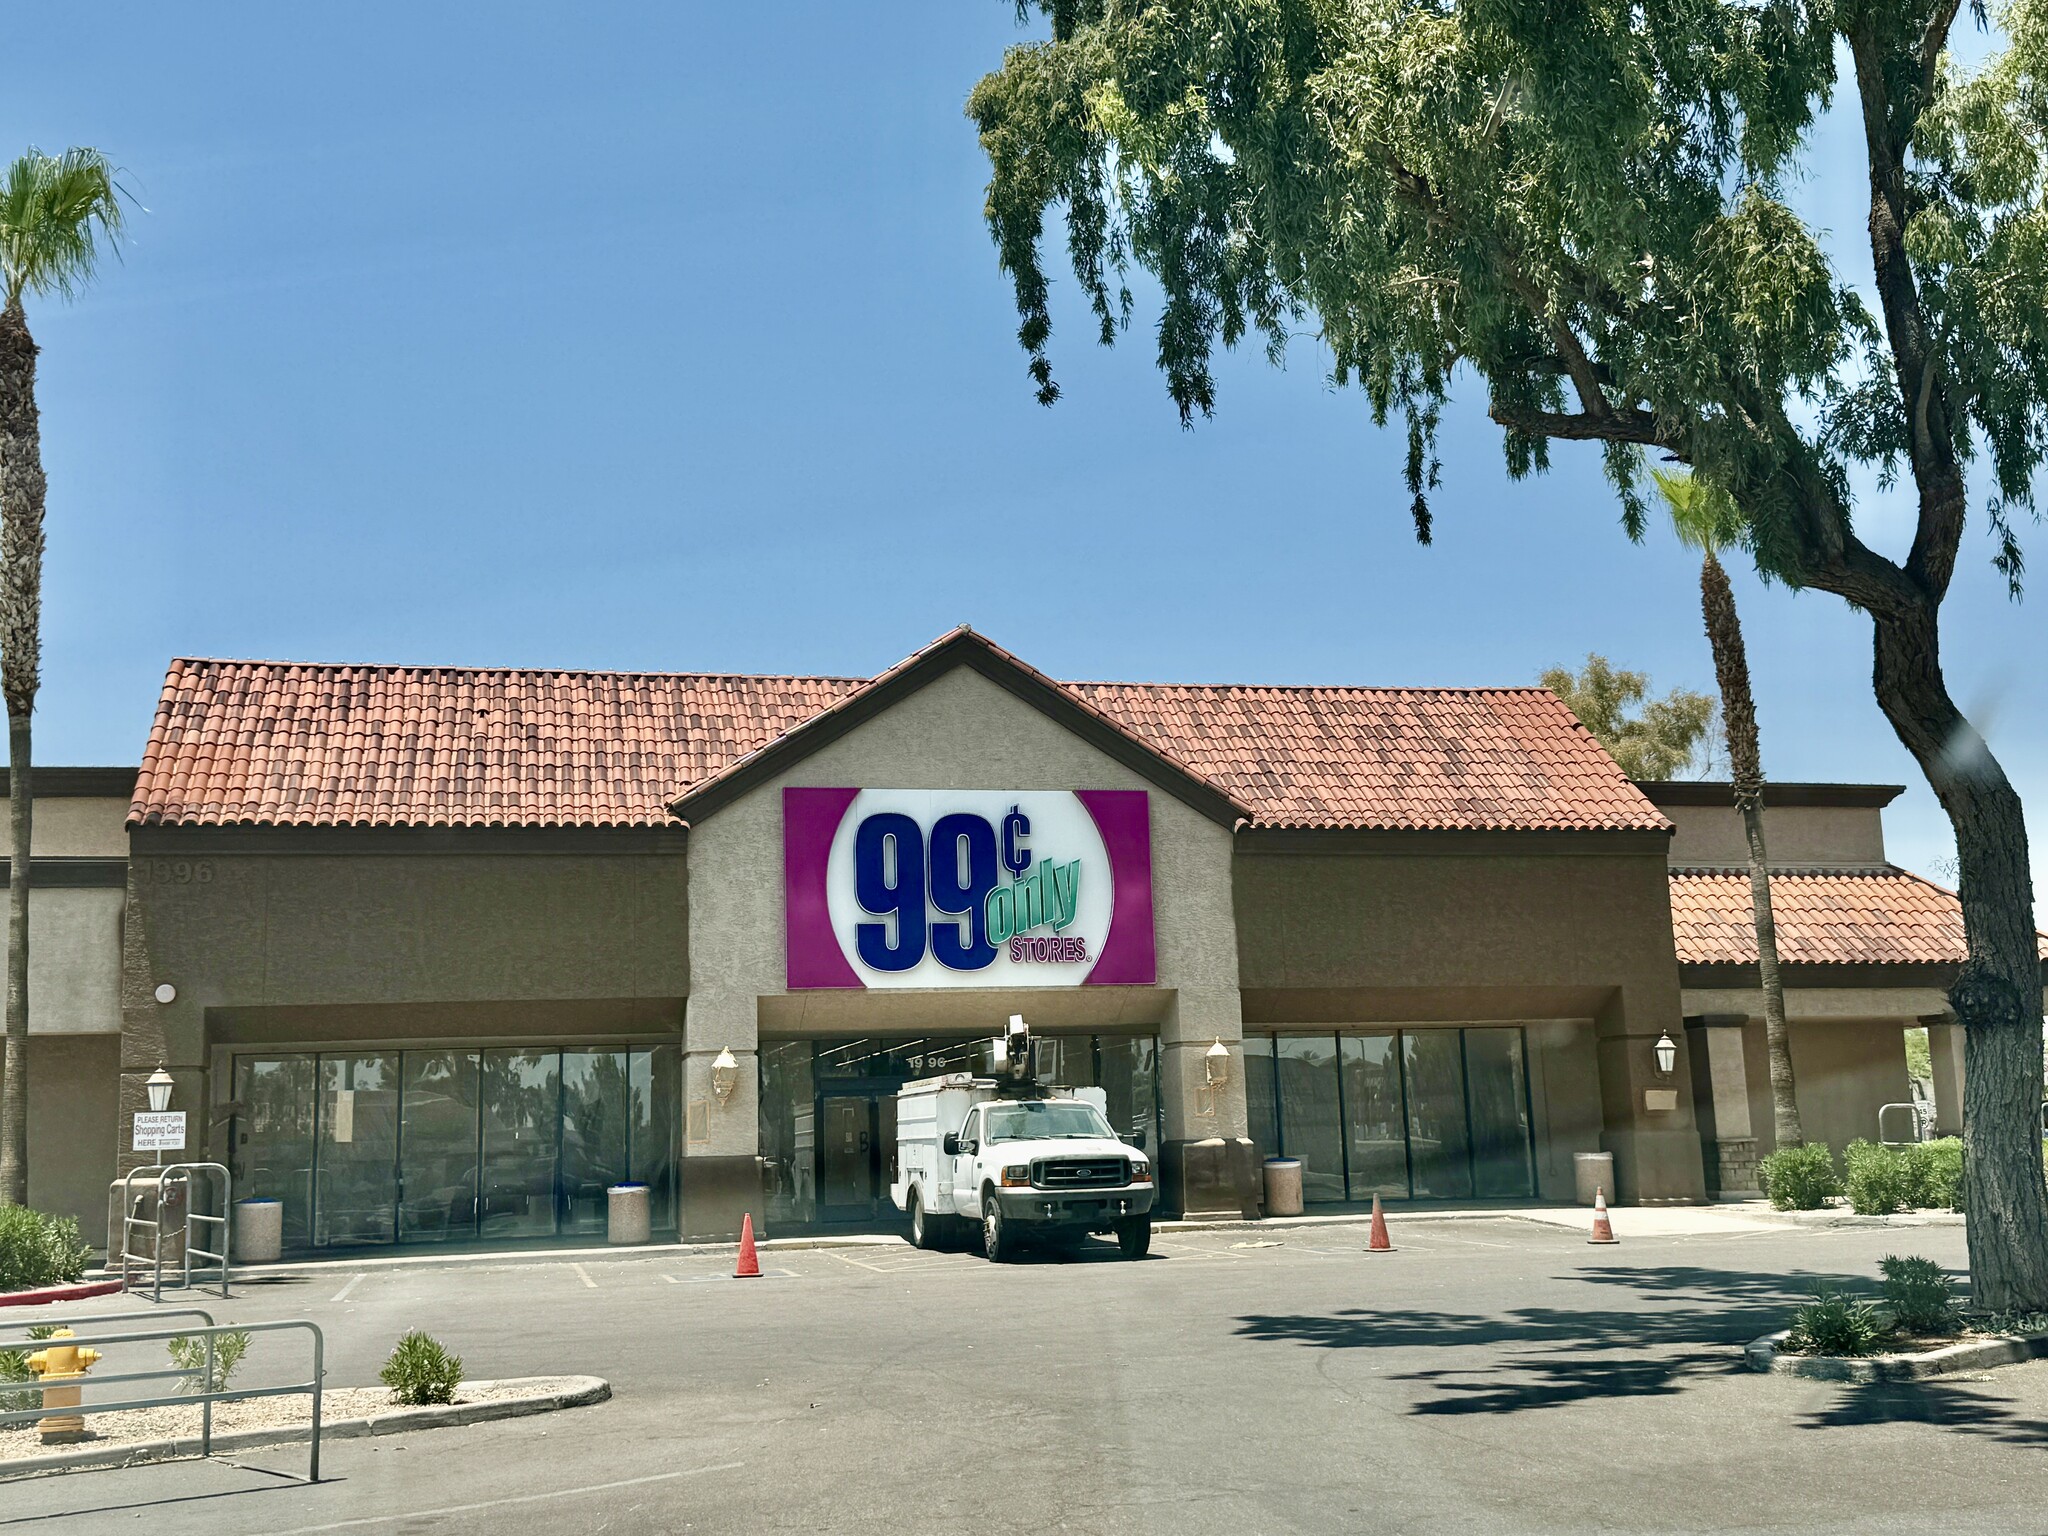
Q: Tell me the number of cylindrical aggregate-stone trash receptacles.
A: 4